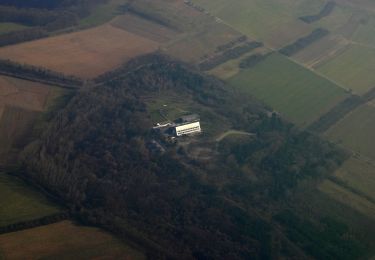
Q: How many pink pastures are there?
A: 0